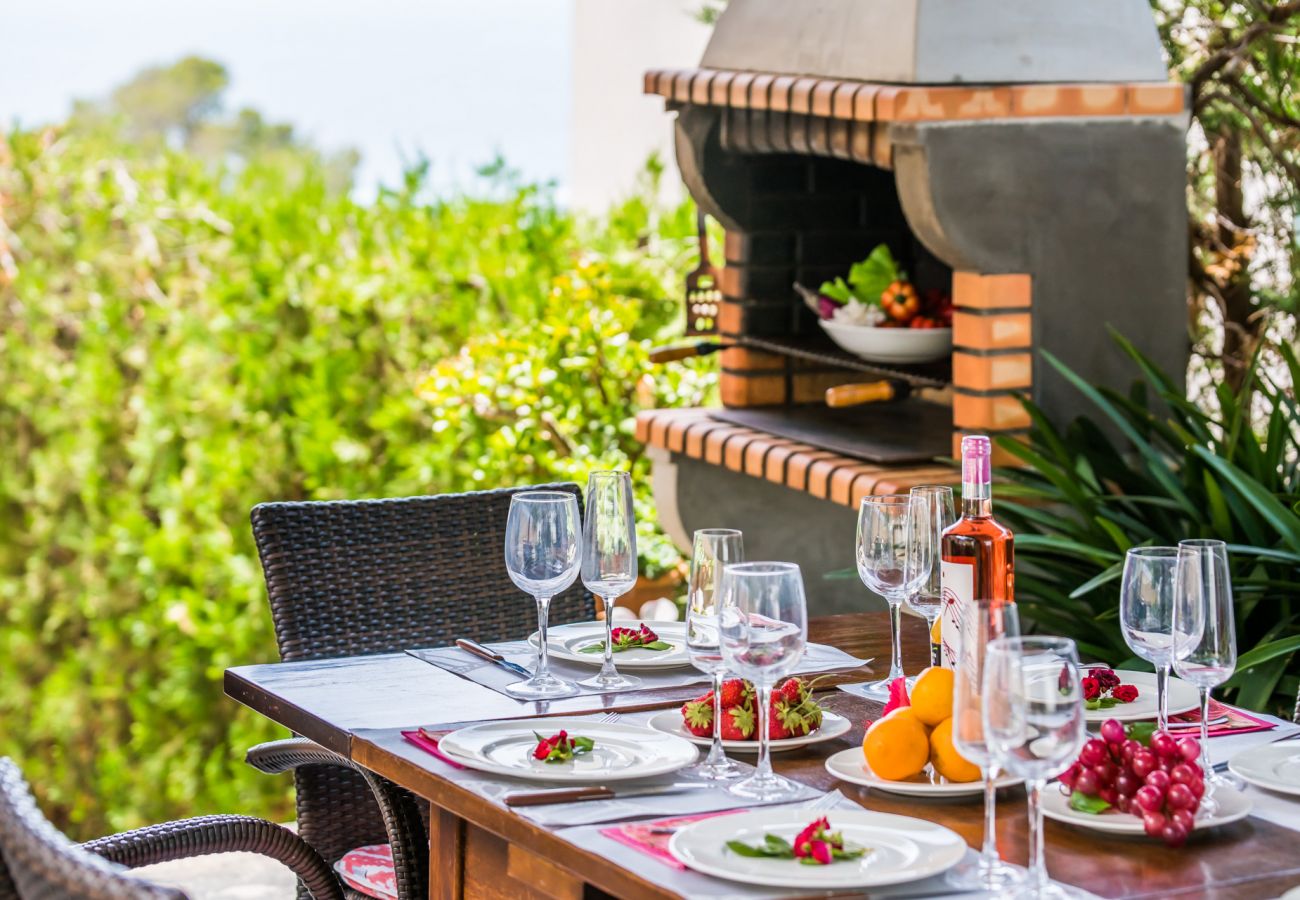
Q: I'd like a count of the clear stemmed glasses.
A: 10